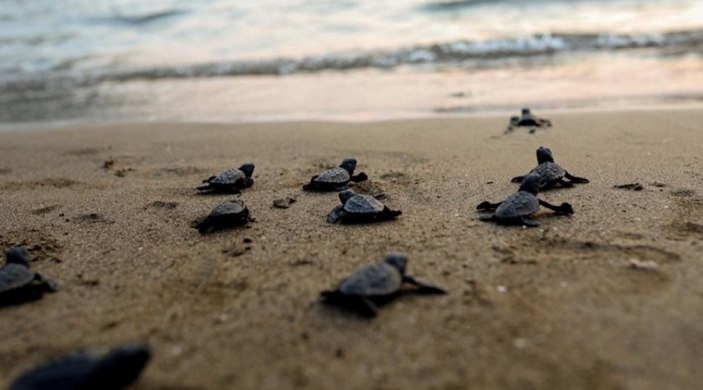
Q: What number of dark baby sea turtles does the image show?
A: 10